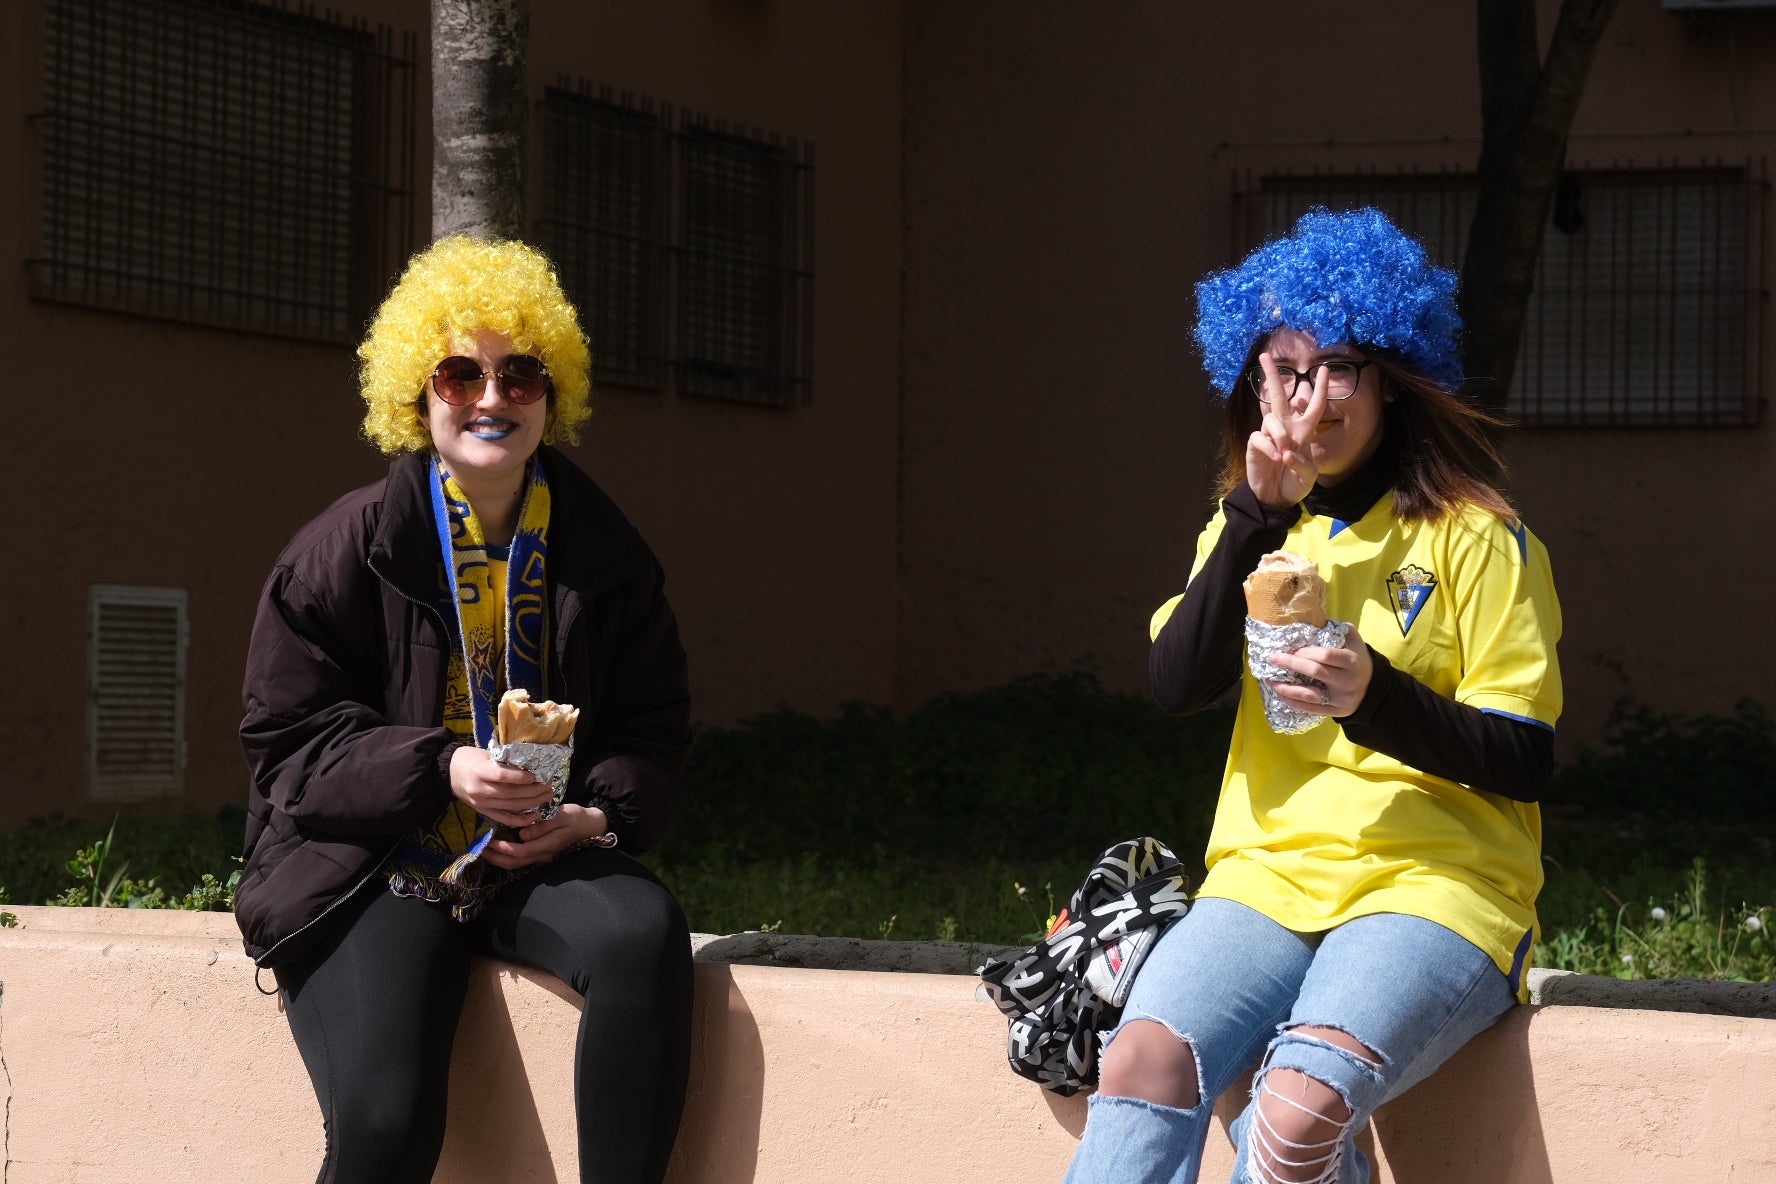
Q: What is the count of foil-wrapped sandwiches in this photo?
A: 2